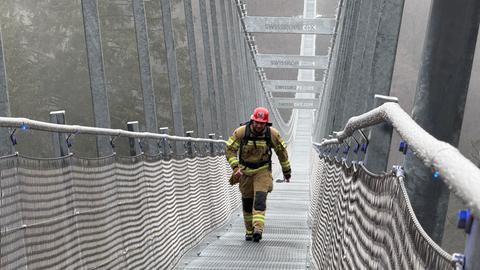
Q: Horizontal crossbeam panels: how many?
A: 4